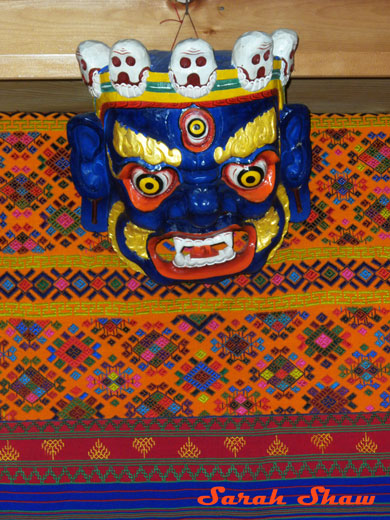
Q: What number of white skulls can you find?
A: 5